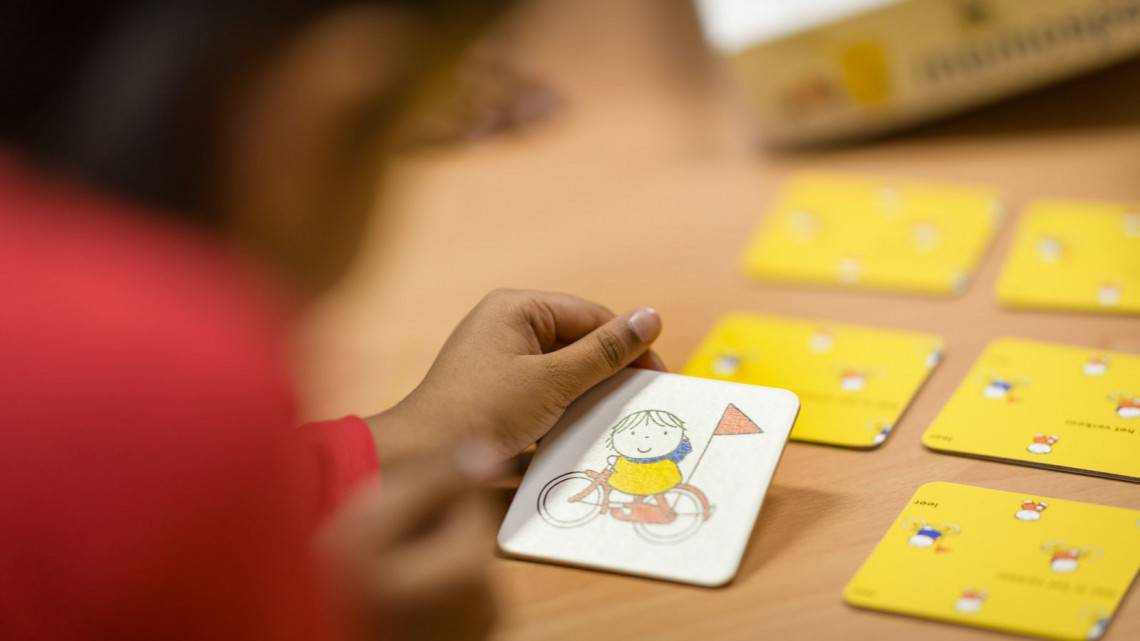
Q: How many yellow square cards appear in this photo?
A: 5